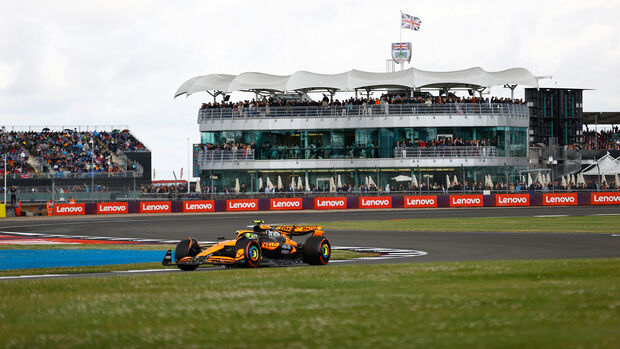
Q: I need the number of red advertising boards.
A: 13